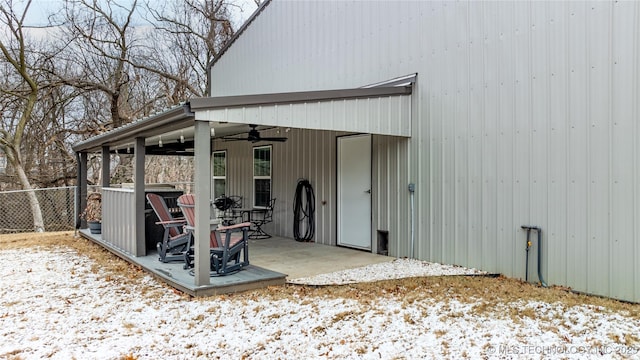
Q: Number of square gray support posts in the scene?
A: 4